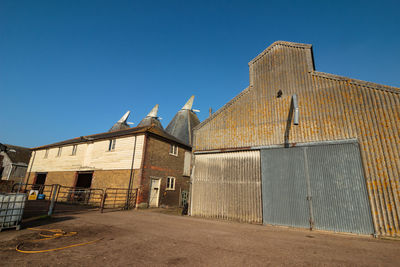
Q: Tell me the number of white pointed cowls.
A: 3